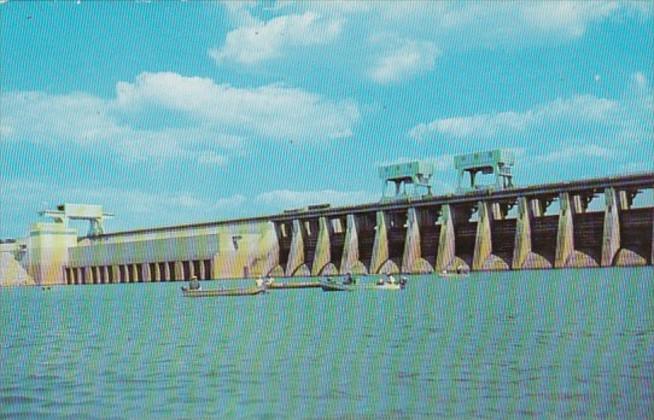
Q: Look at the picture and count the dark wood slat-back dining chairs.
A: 0